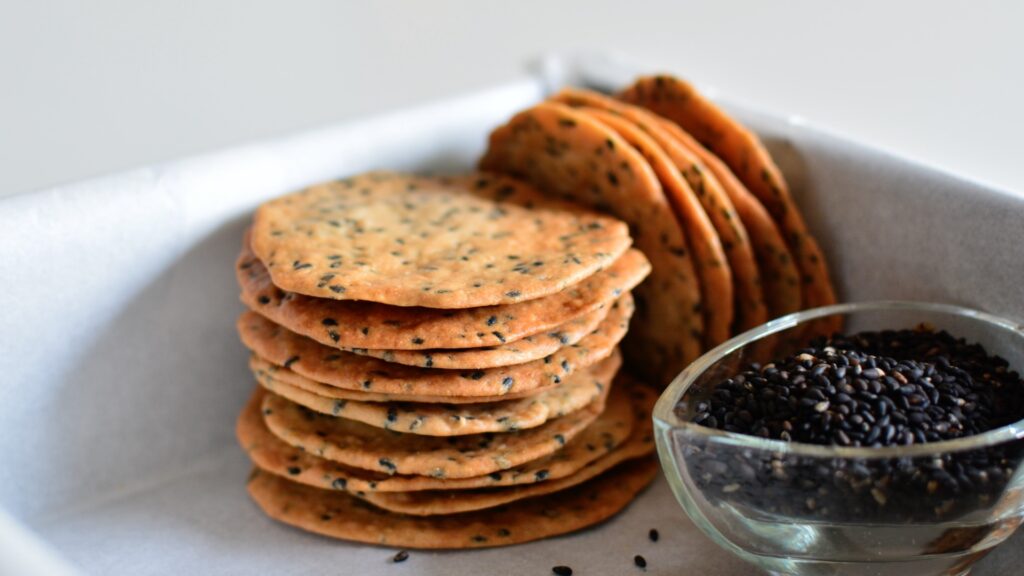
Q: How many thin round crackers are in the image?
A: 15